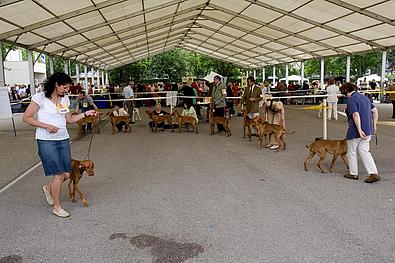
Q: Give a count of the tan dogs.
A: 9